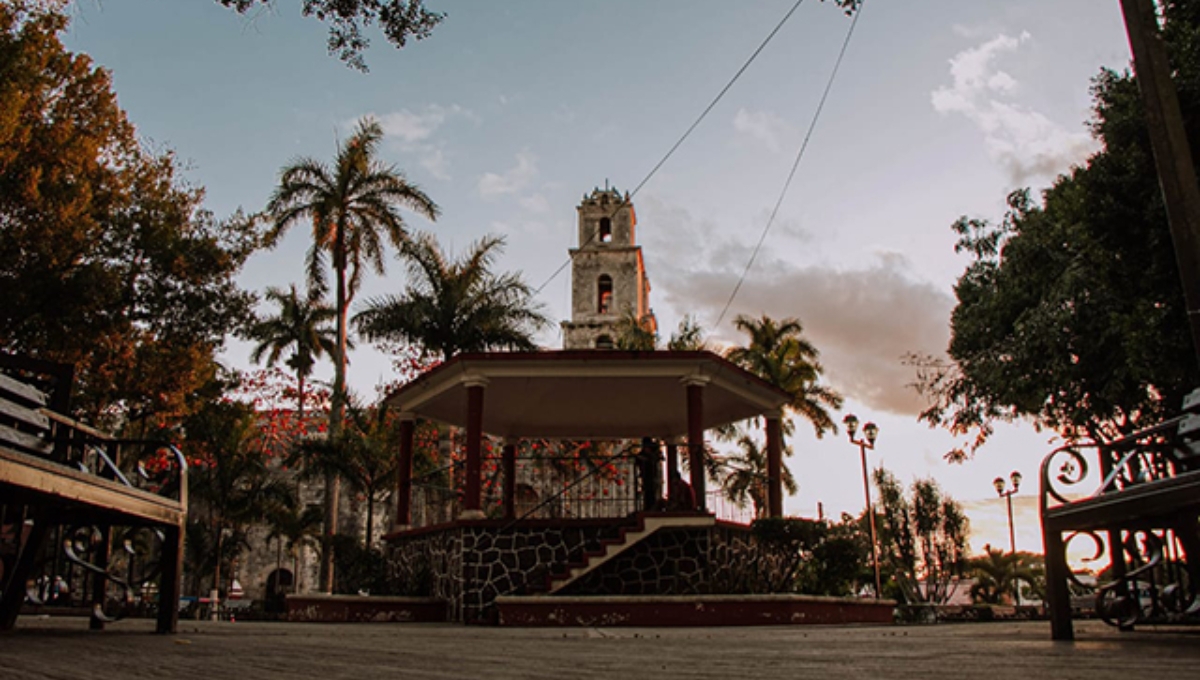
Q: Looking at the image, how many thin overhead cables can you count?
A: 2